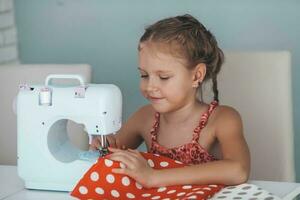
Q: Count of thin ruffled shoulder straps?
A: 2